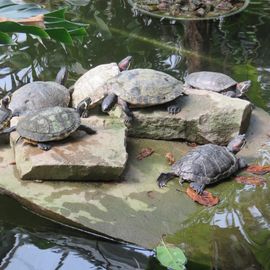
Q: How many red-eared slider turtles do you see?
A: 7